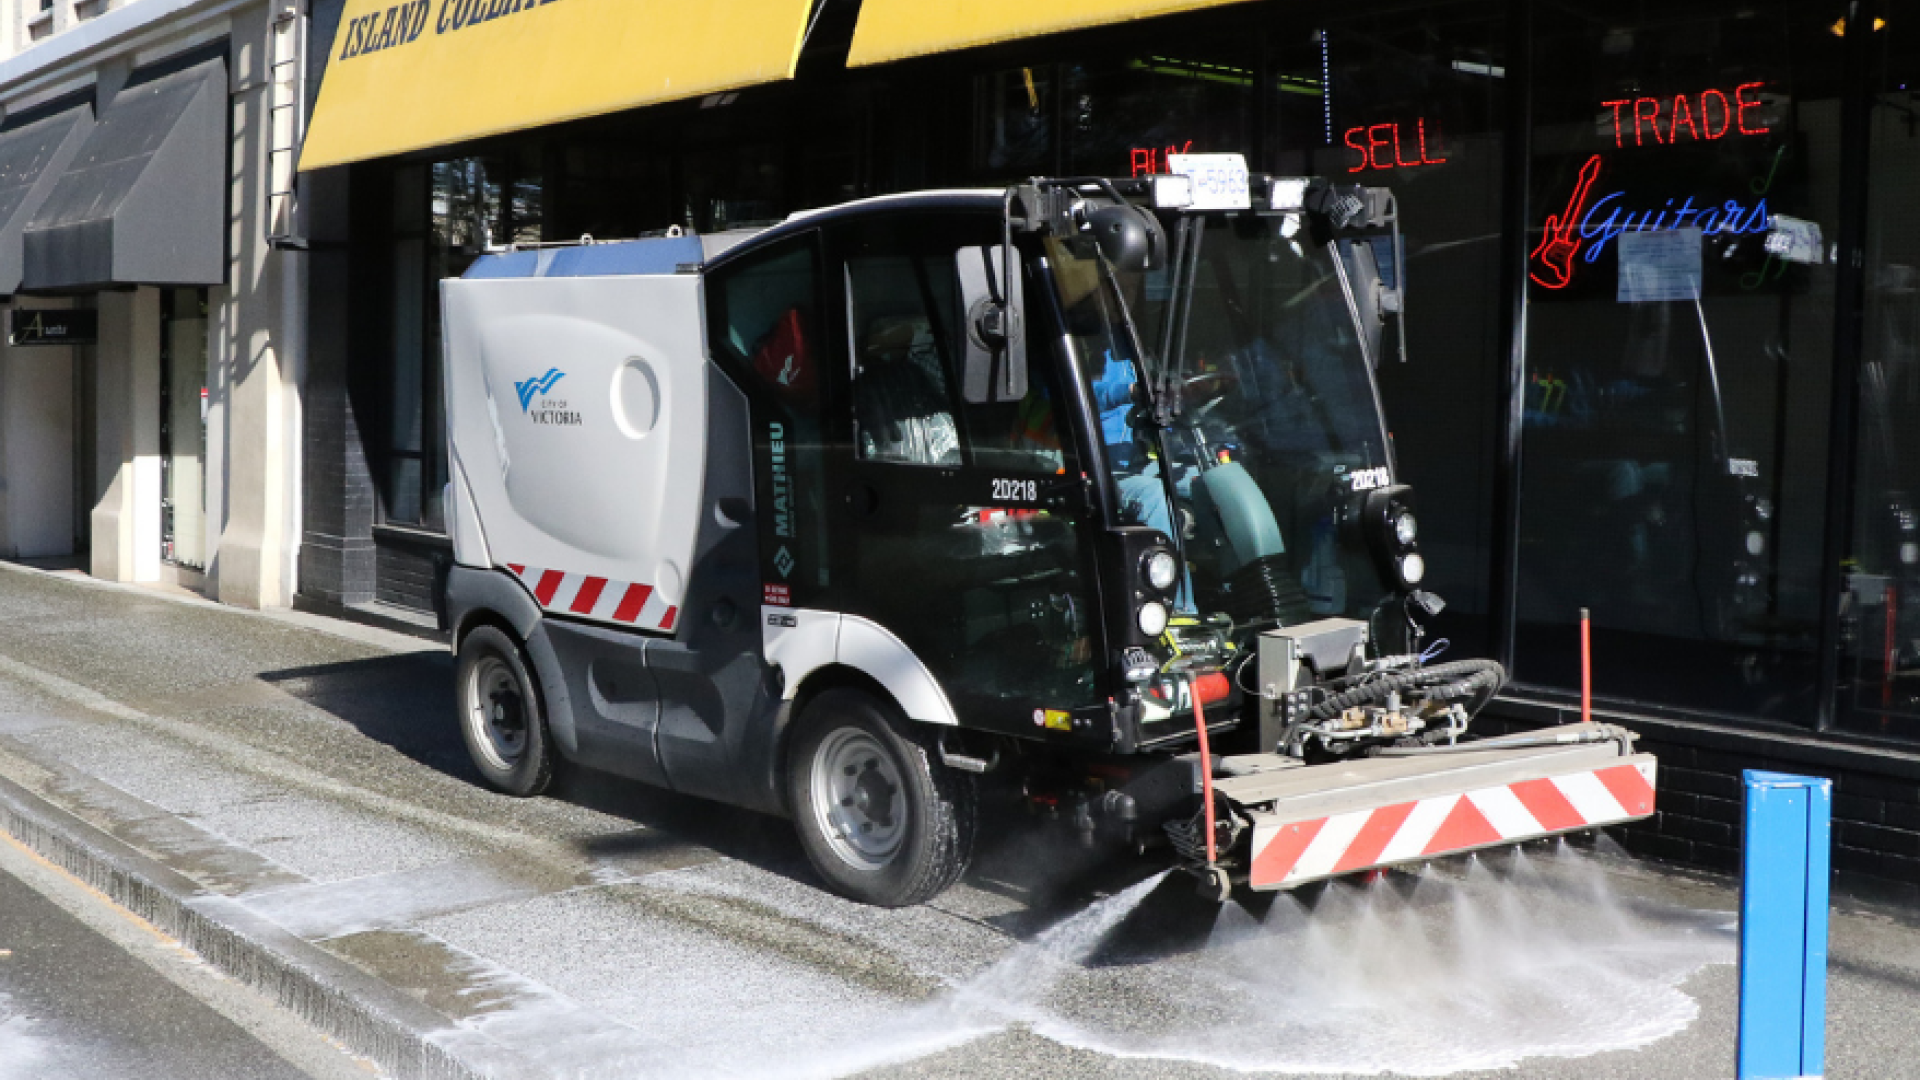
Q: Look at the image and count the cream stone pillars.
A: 2